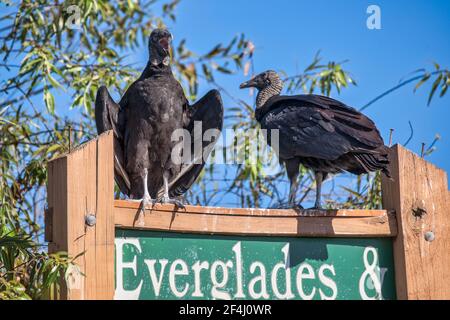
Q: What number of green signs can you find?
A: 1